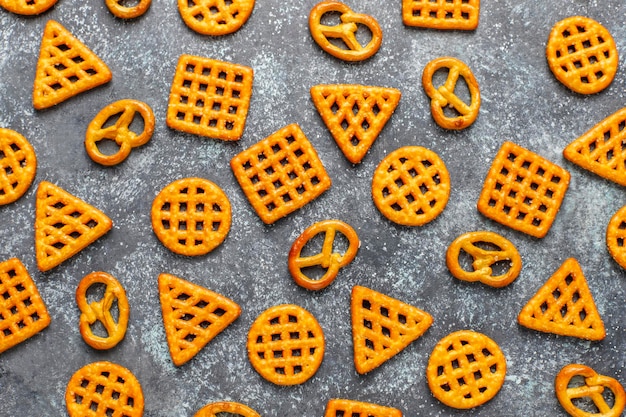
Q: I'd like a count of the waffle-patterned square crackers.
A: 6